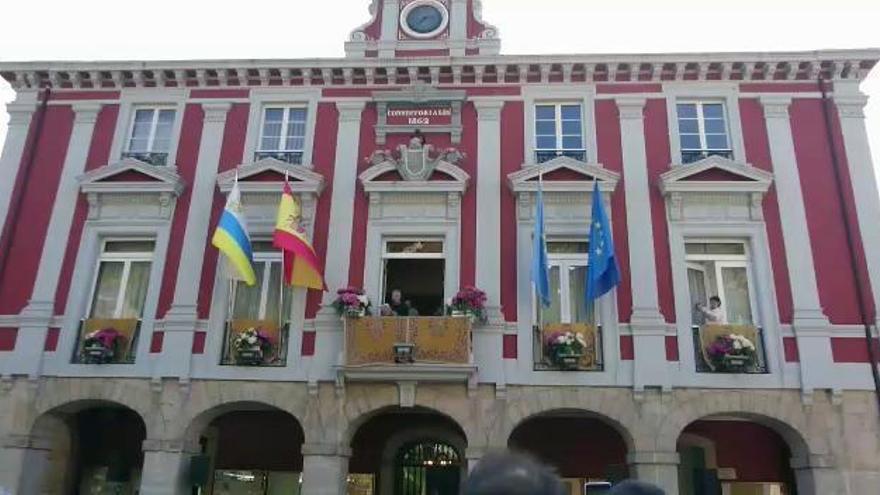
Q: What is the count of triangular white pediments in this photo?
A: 4